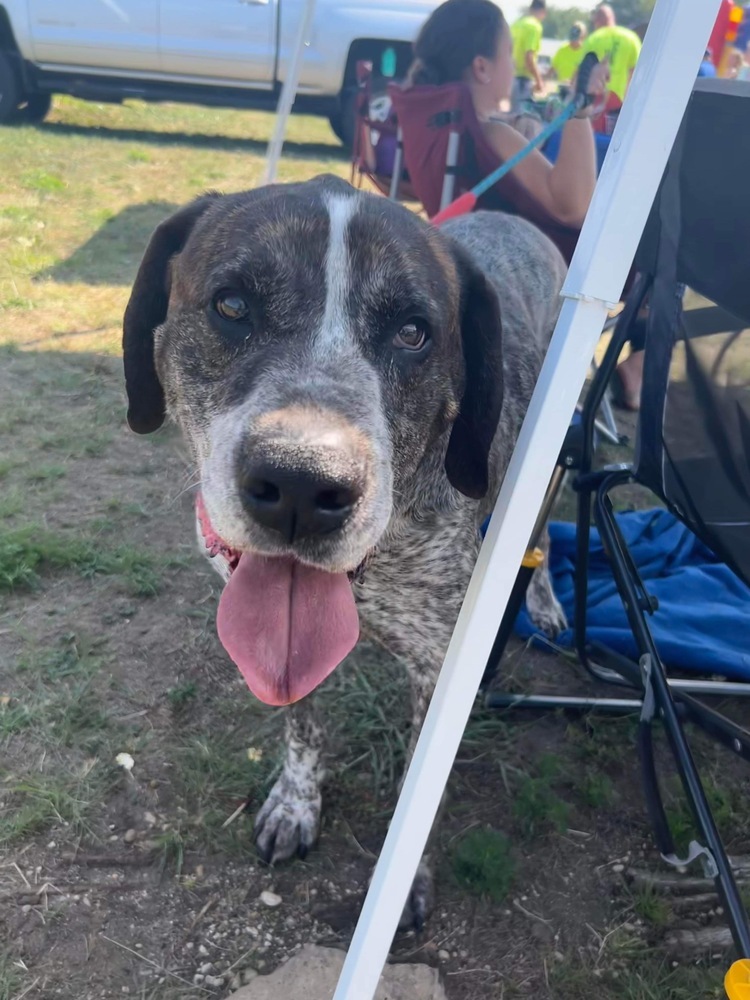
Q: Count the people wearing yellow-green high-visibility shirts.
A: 3